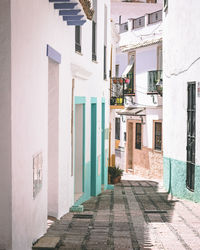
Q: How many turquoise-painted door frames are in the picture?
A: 3